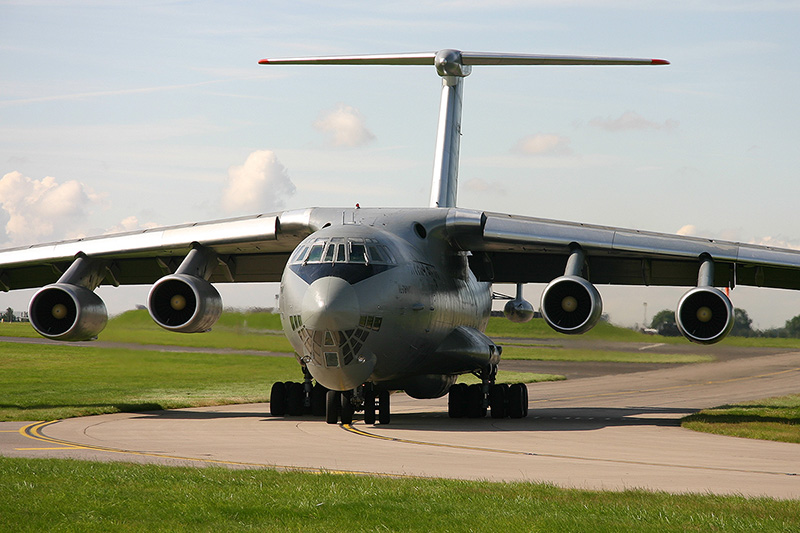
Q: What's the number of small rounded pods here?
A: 1